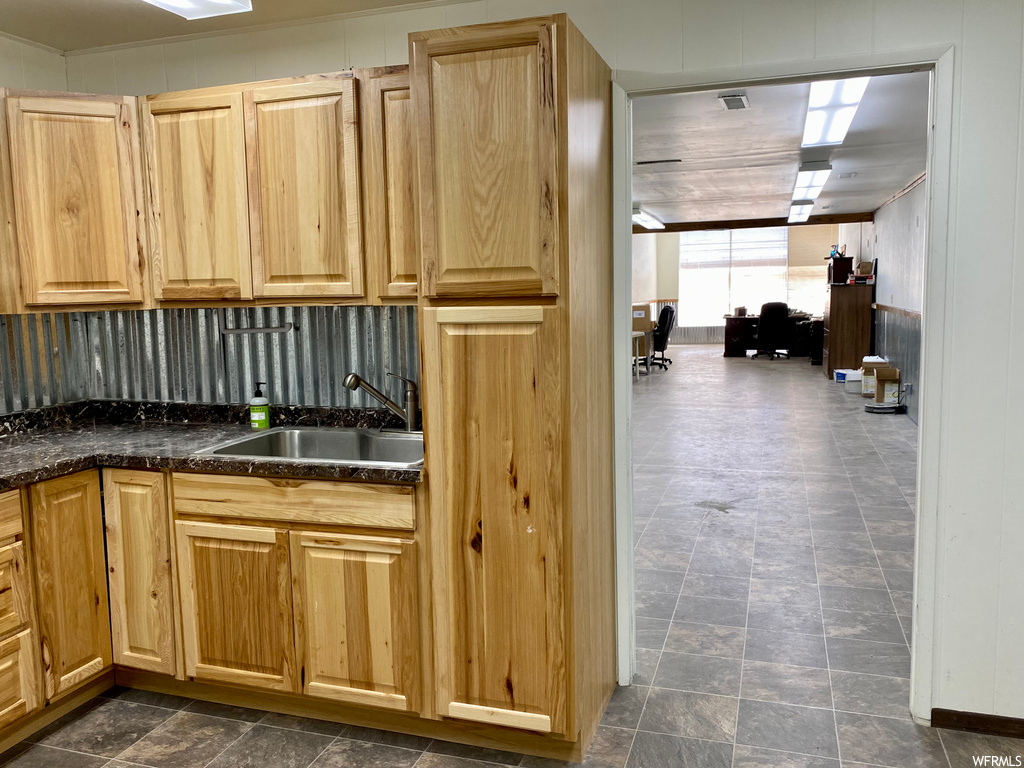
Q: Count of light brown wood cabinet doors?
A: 10